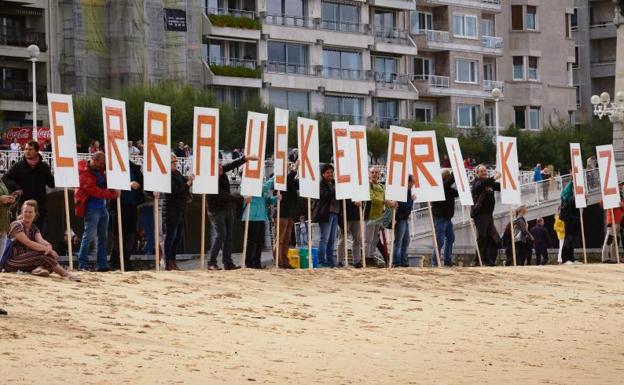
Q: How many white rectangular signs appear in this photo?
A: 15